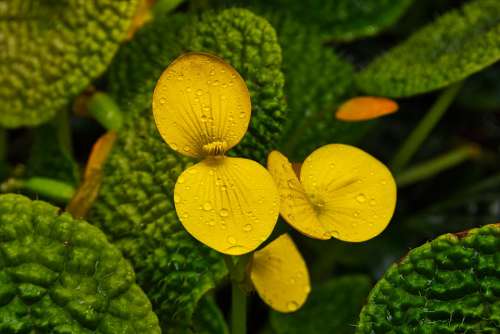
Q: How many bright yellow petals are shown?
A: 5